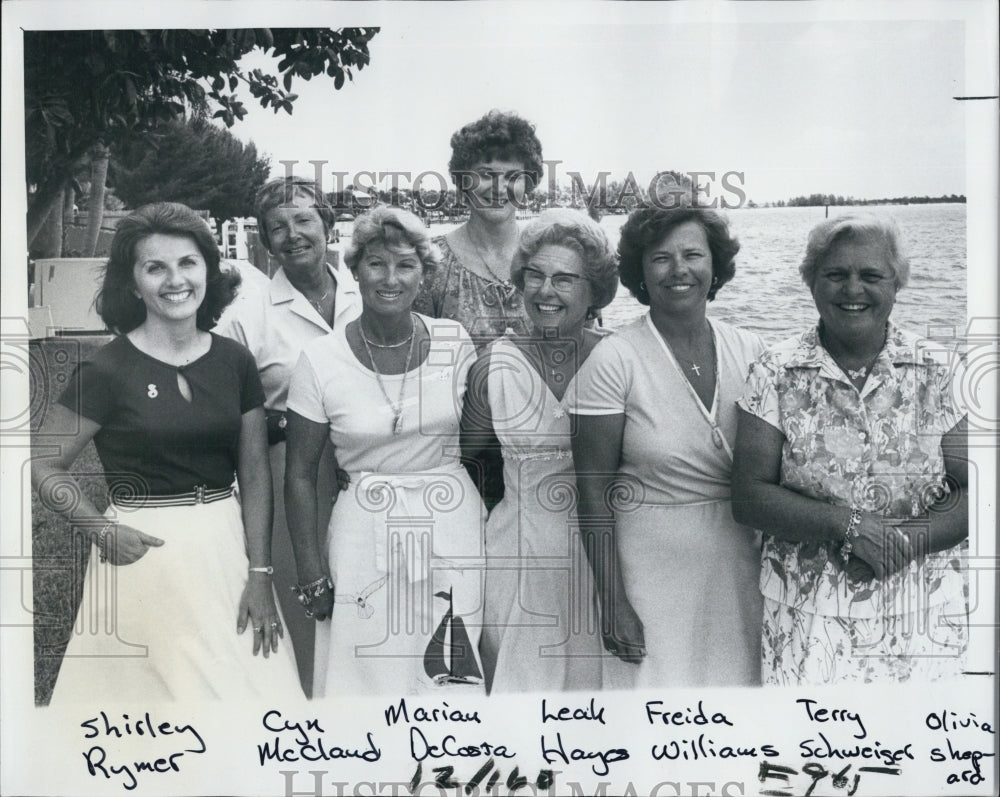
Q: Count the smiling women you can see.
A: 7